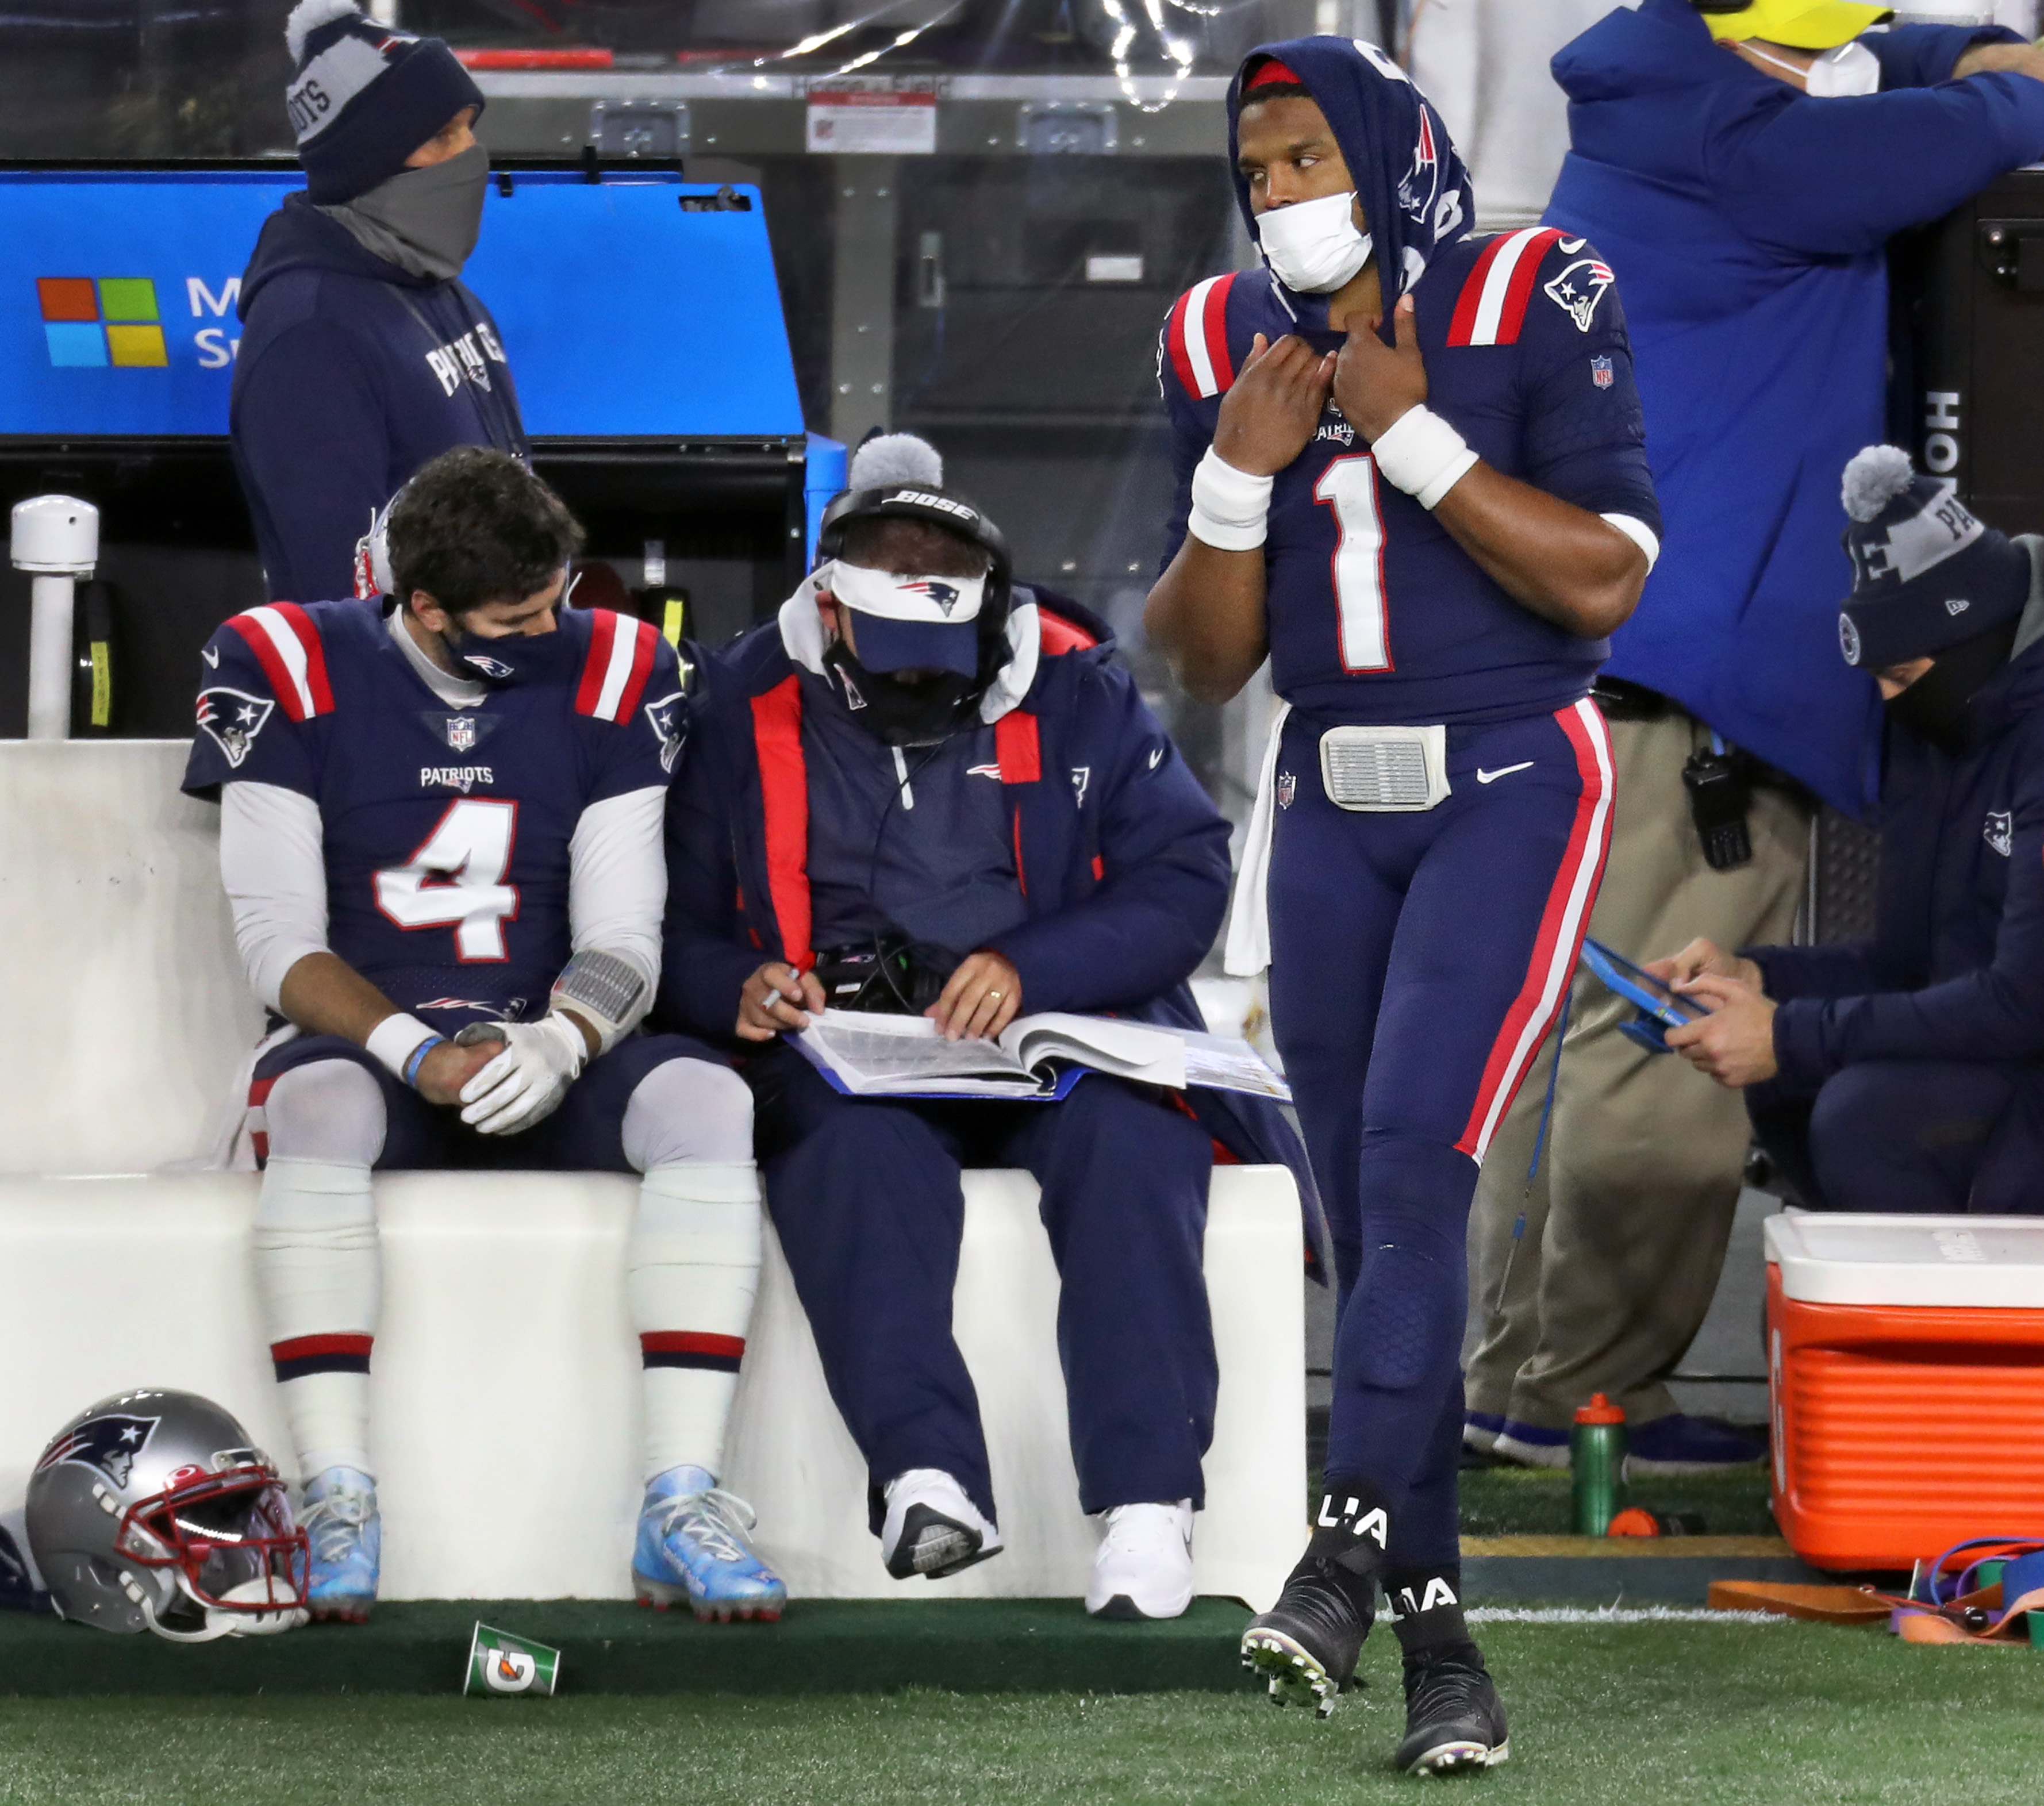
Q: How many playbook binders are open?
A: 1